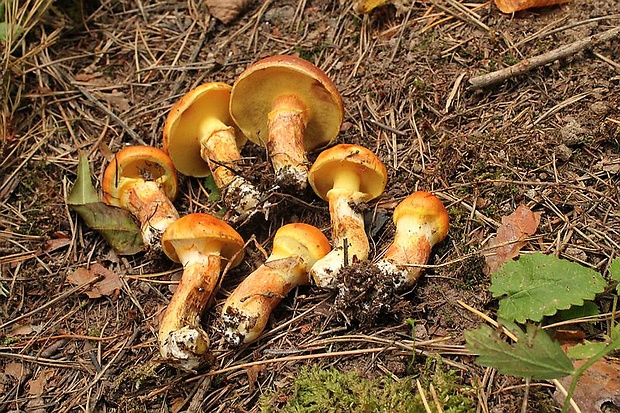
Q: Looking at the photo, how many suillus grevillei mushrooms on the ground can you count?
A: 7